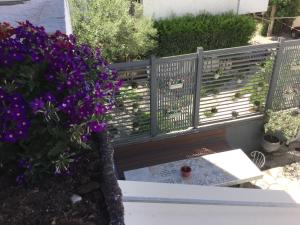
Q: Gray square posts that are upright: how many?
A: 3